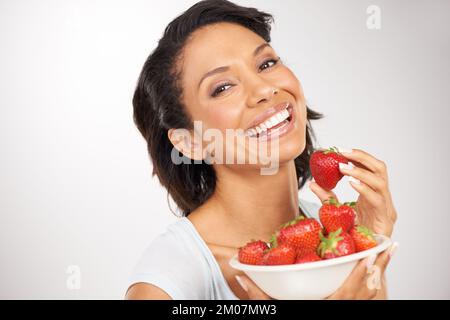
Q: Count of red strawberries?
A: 8